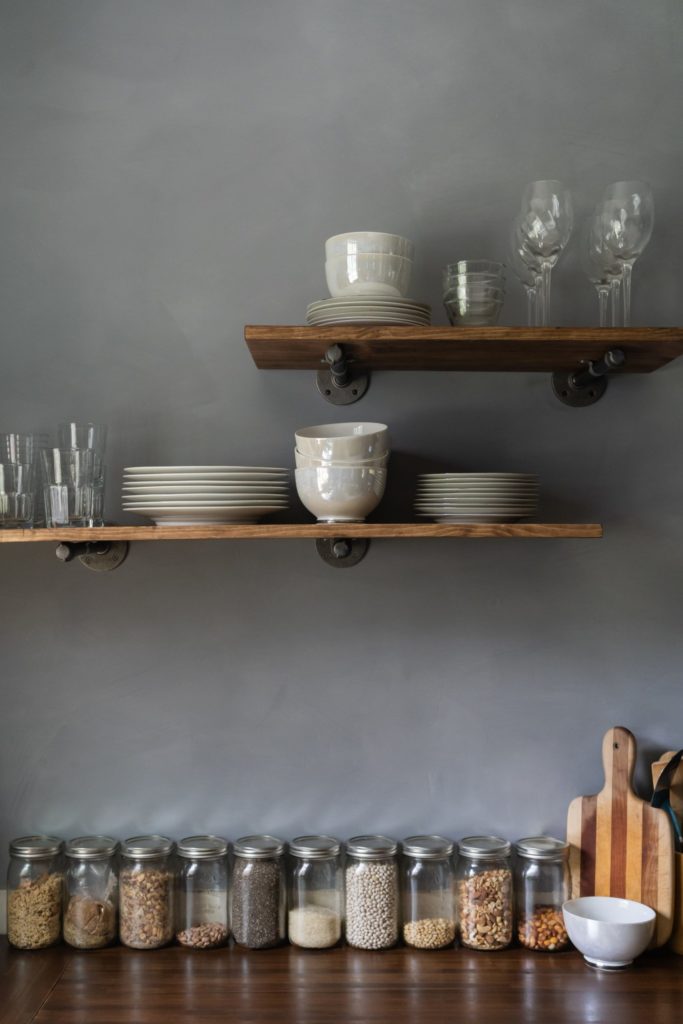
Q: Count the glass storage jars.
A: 10